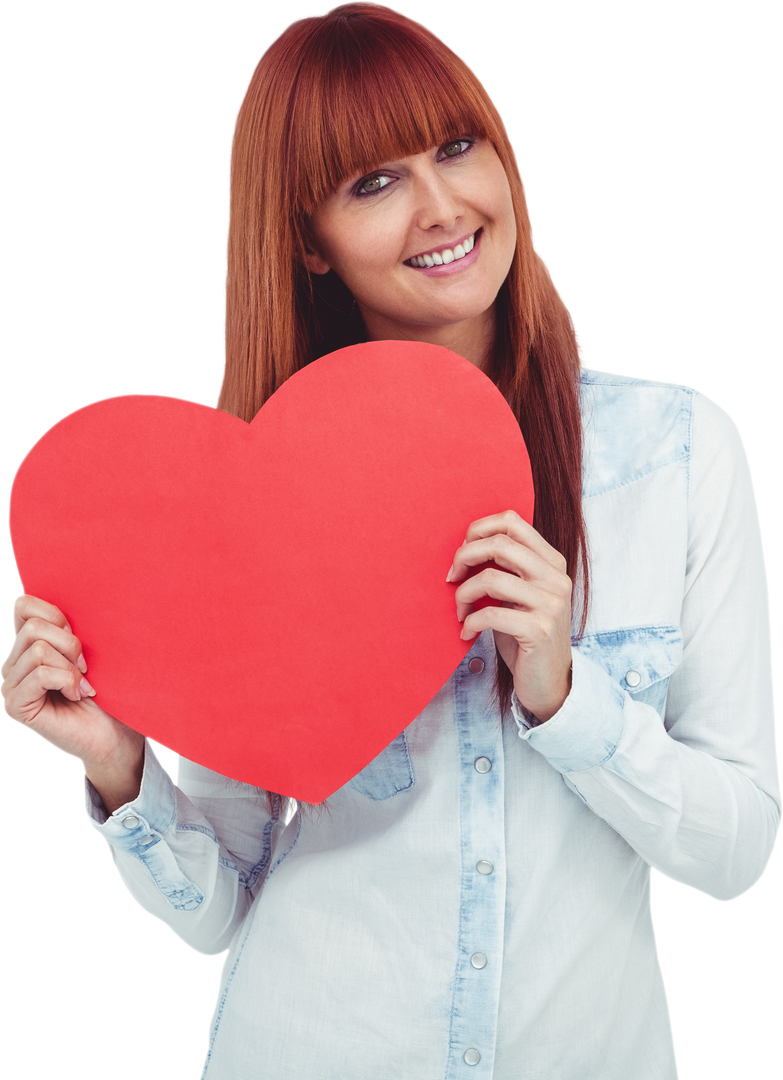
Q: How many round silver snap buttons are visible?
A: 8